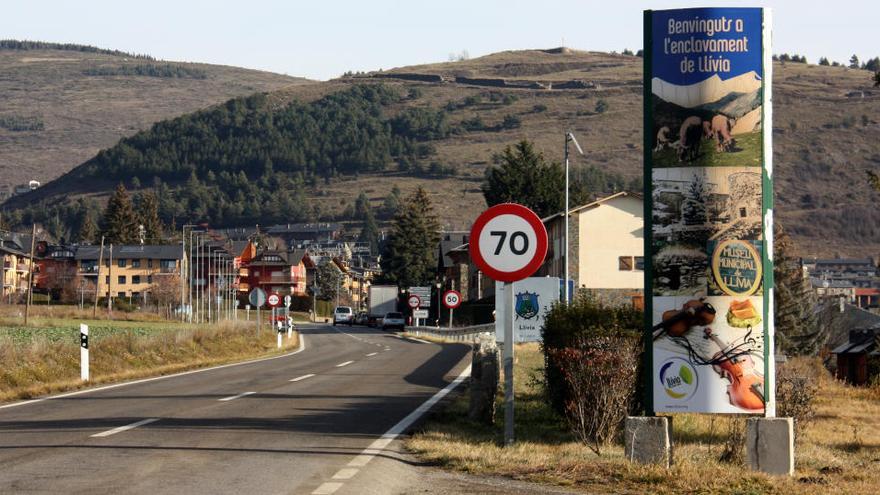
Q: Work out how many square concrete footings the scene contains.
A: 2